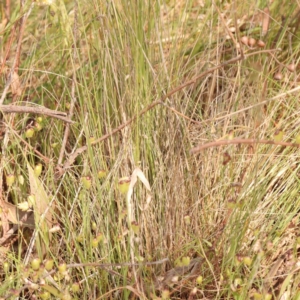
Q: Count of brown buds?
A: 5